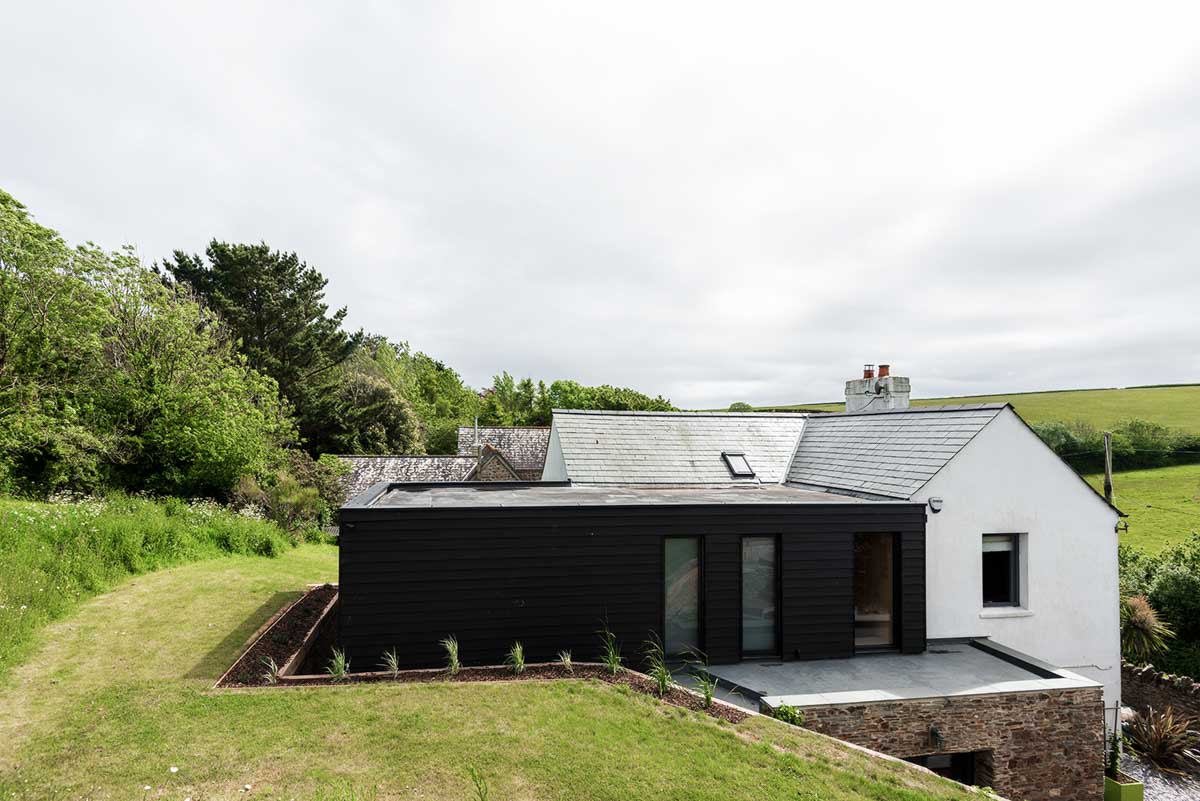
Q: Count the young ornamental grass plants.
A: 9